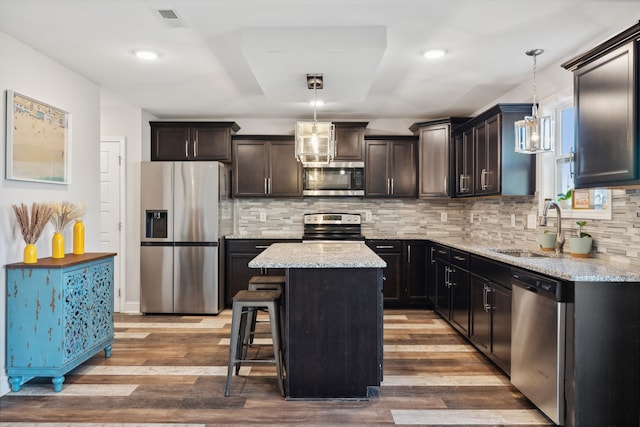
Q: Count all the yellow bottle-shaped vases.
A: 3